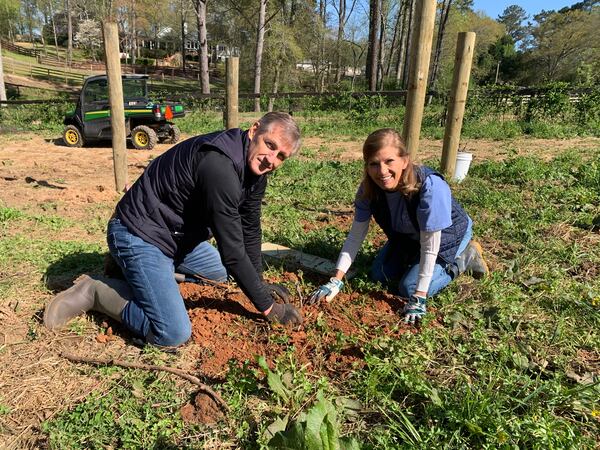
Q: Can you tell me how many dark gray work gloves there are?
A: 2